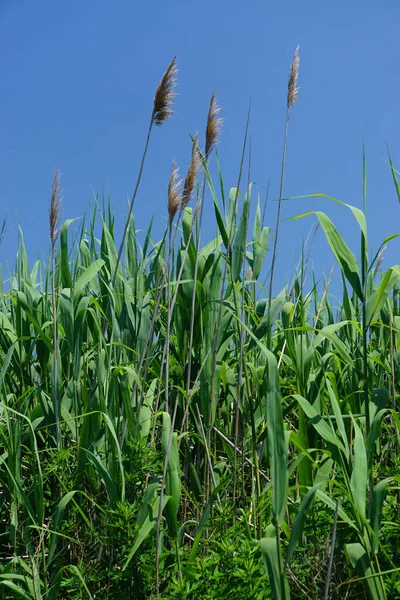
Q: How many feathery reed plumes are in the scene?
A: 6